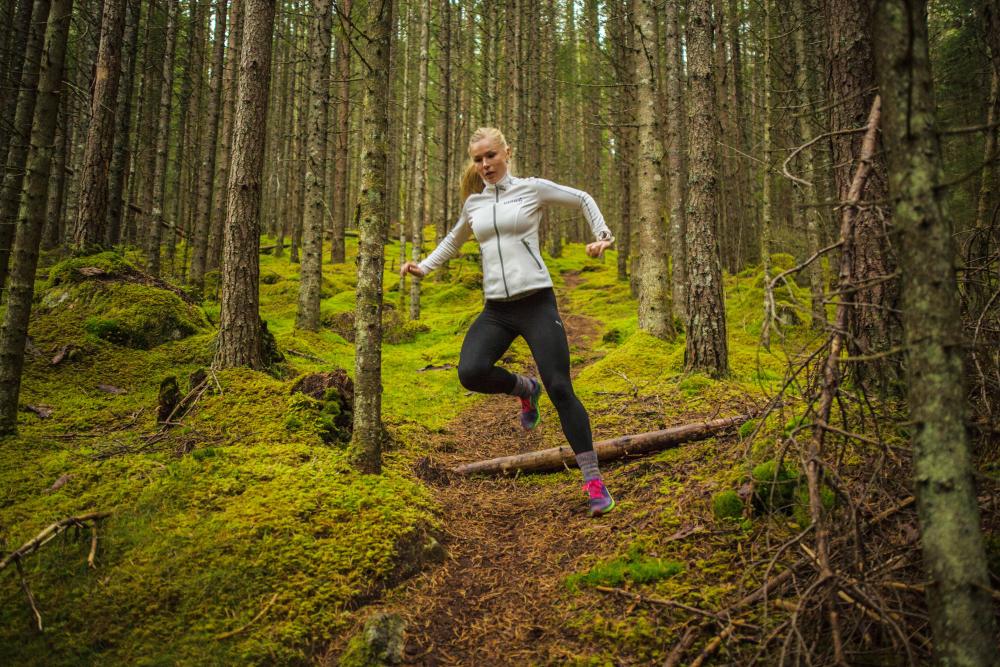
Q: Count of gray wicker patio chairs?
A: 0